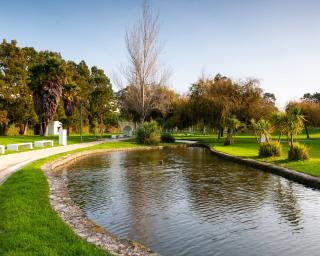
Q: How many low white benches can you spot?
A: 3